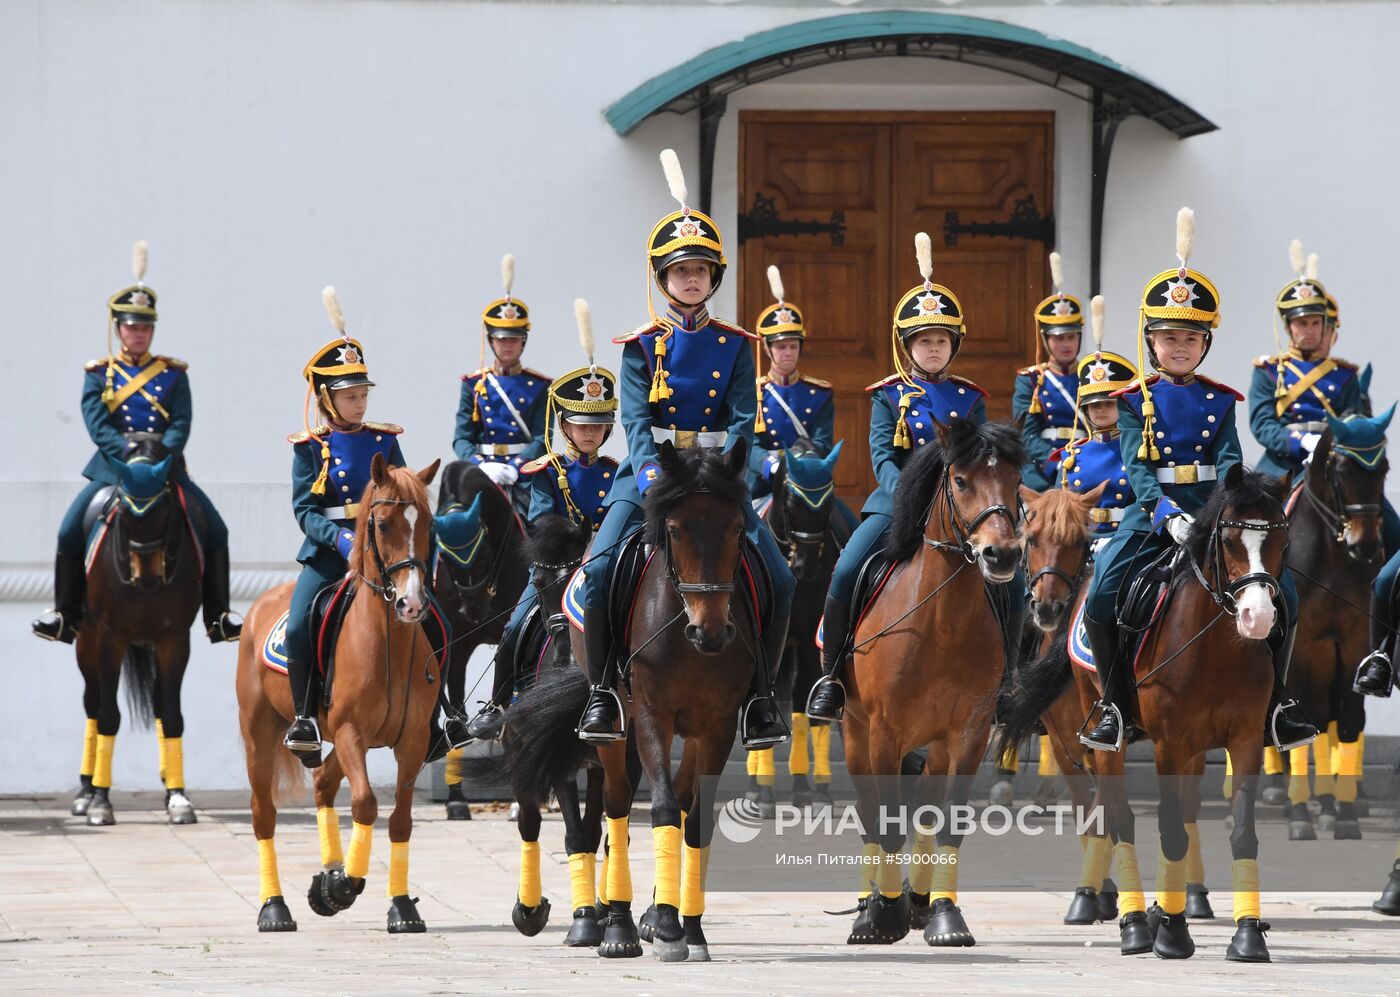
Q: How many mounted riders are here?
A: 12